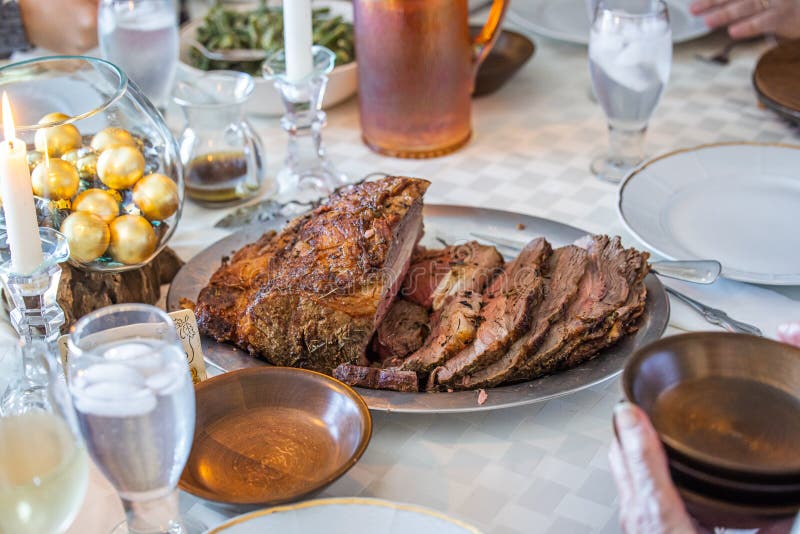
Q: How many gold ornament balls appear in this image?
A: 8